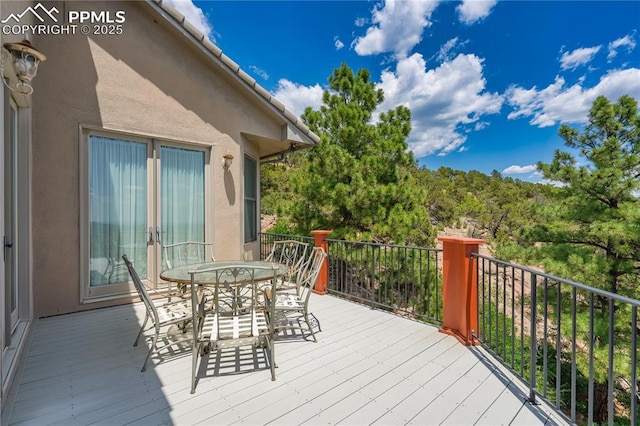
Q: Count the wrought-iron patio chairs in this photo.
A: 5